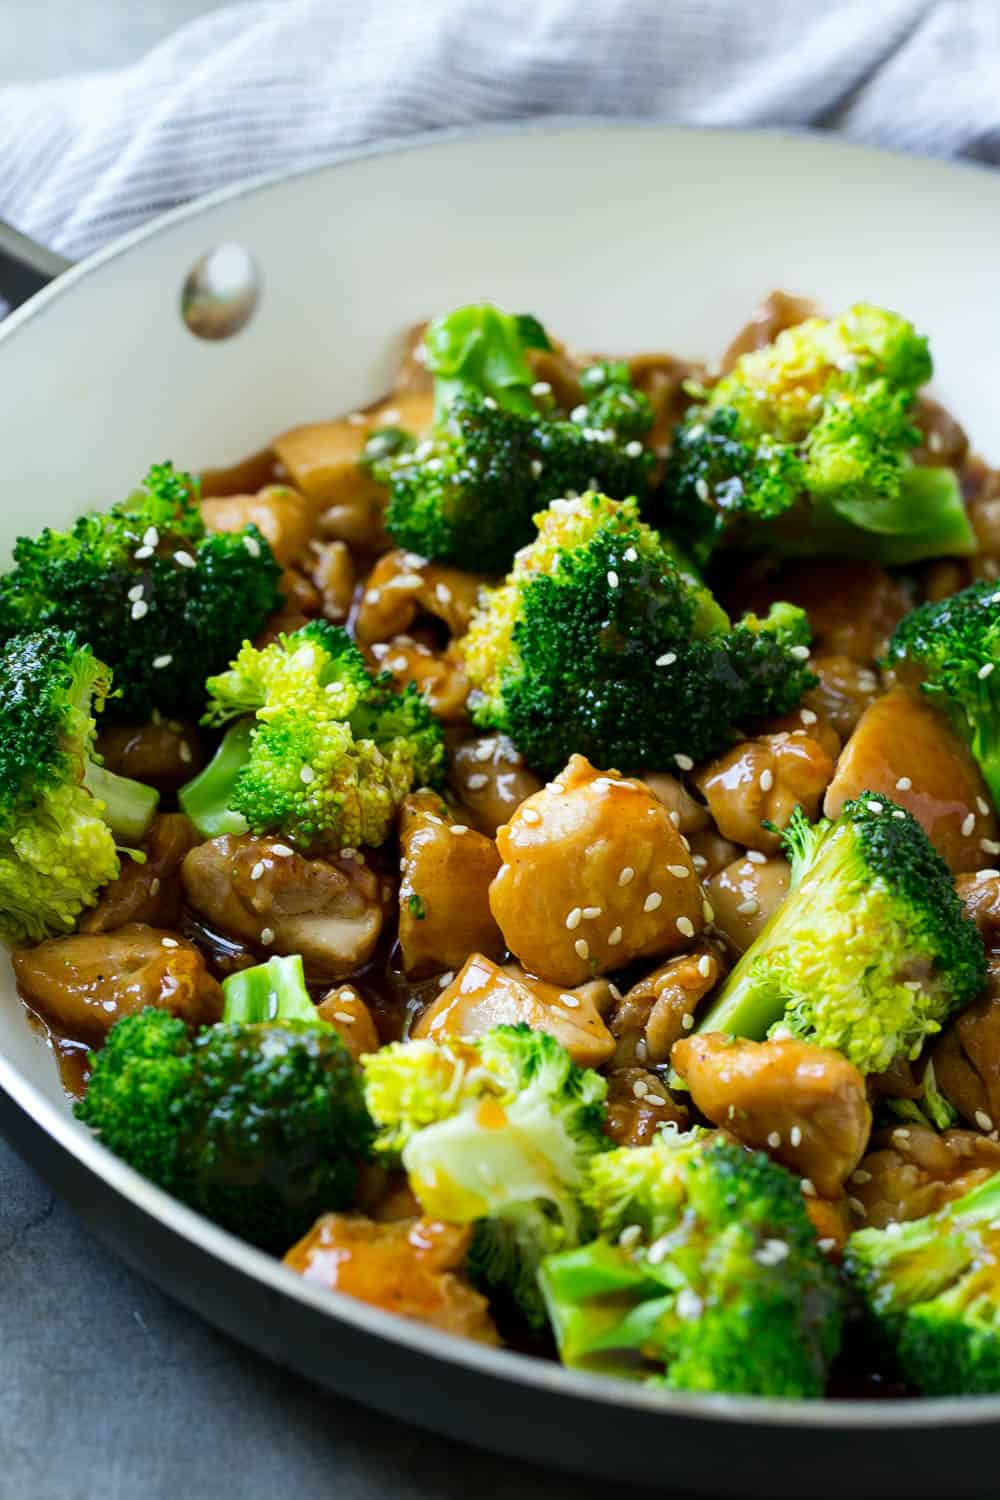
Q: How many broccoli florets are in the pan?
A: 12